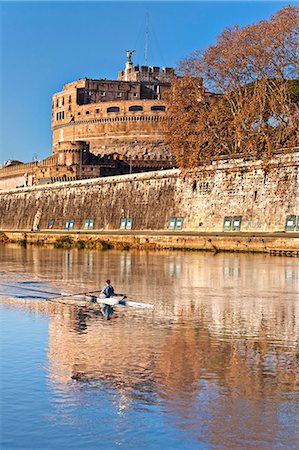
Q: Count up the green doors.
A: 12